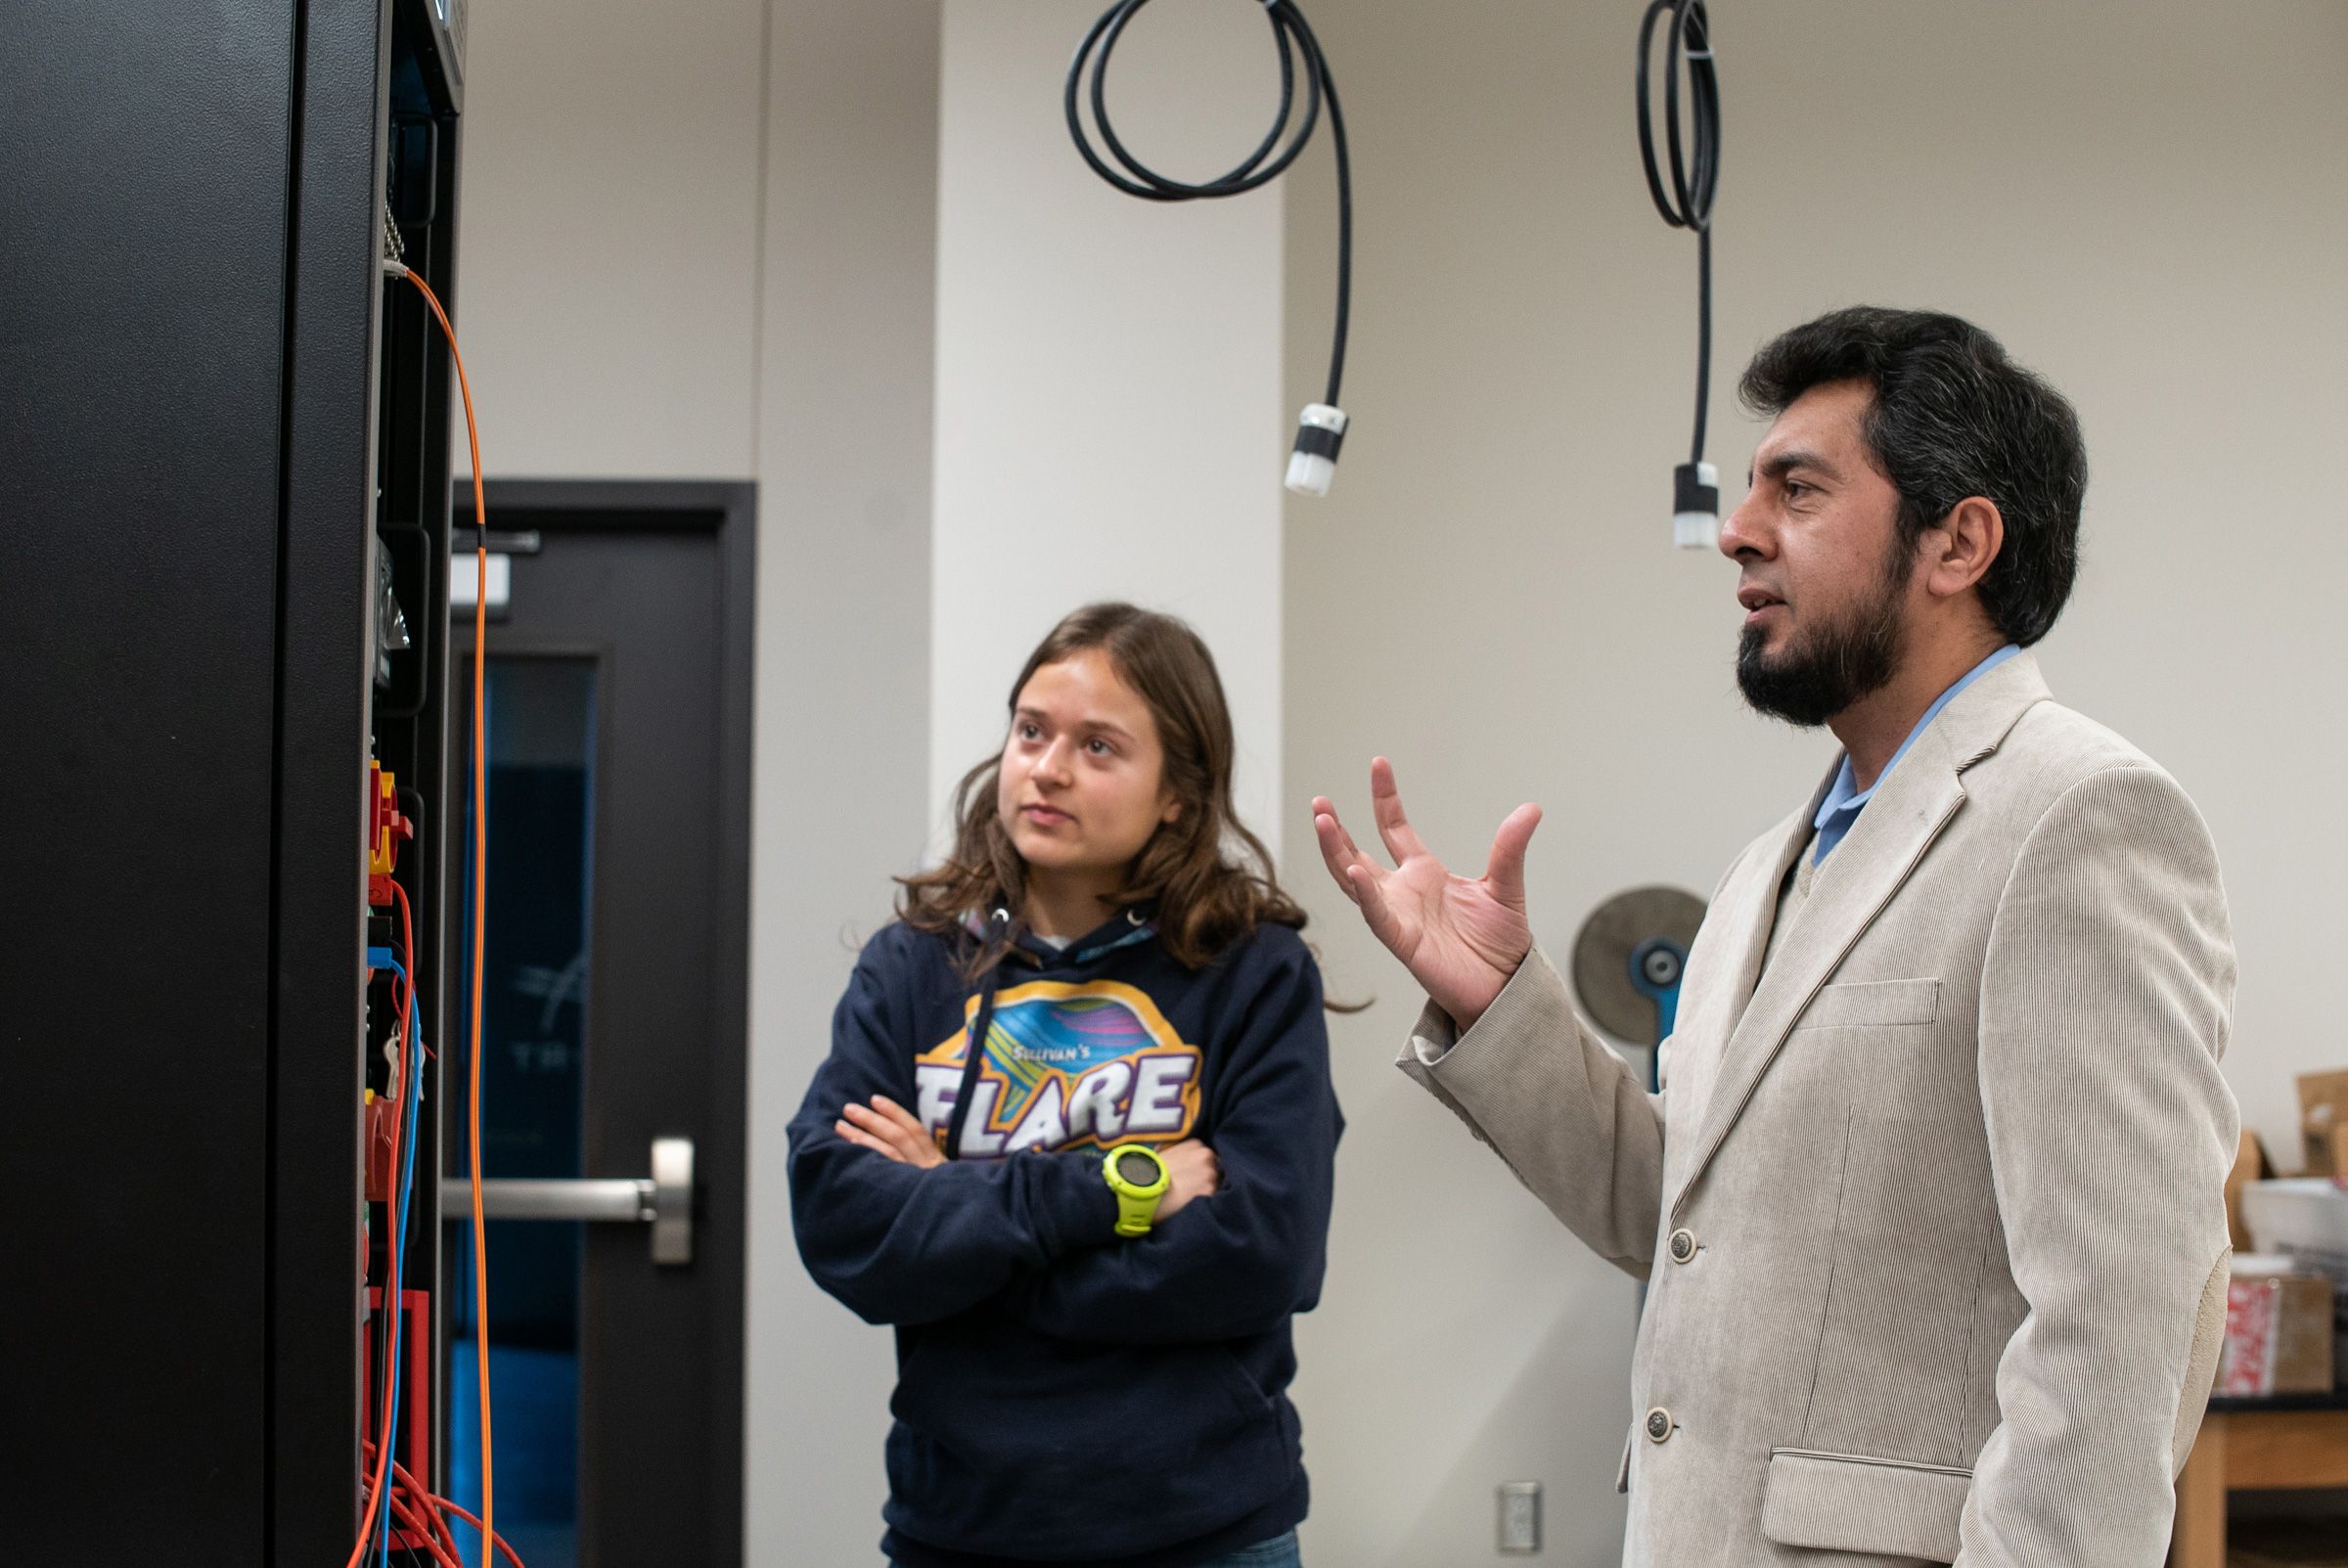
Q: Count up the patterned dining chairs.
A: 0